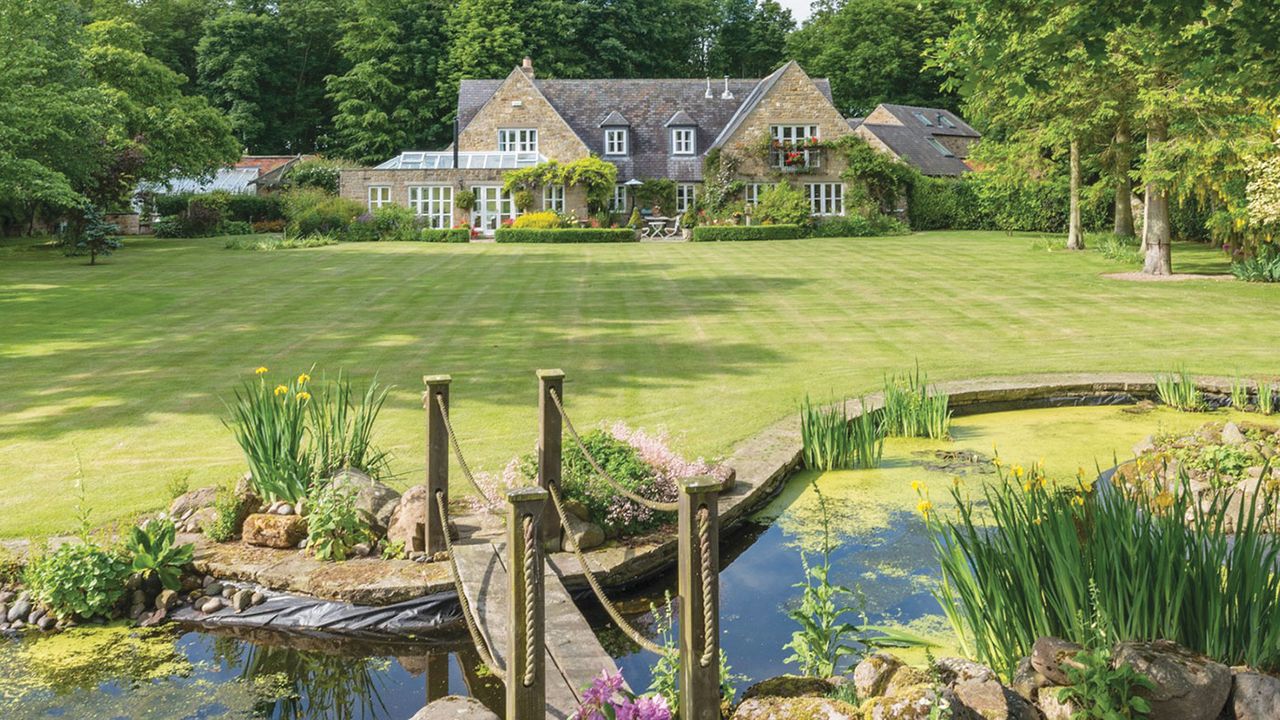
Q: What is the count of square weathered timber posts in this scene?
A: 4